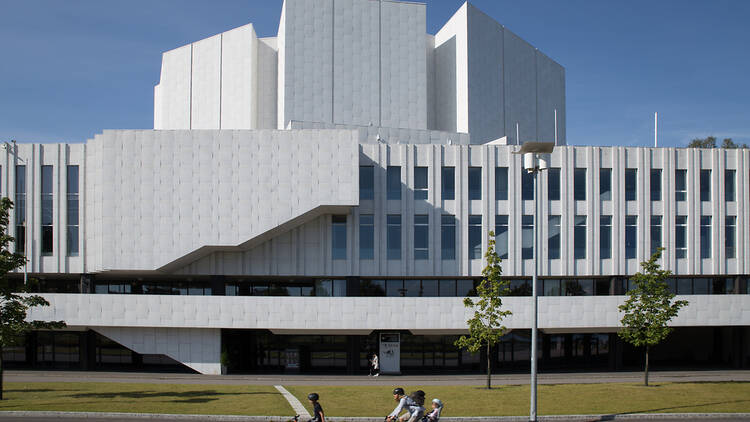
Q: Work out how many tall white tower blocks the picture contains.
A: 3